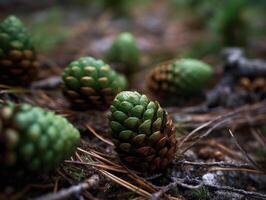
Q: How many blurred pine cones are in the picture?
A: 5